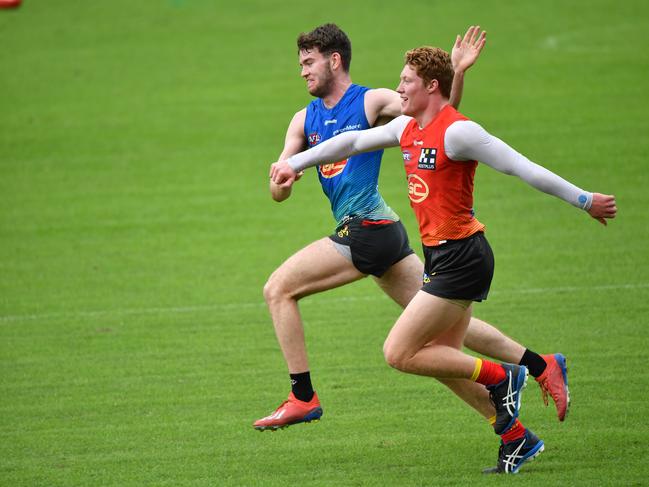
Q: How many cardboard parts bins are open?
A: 0